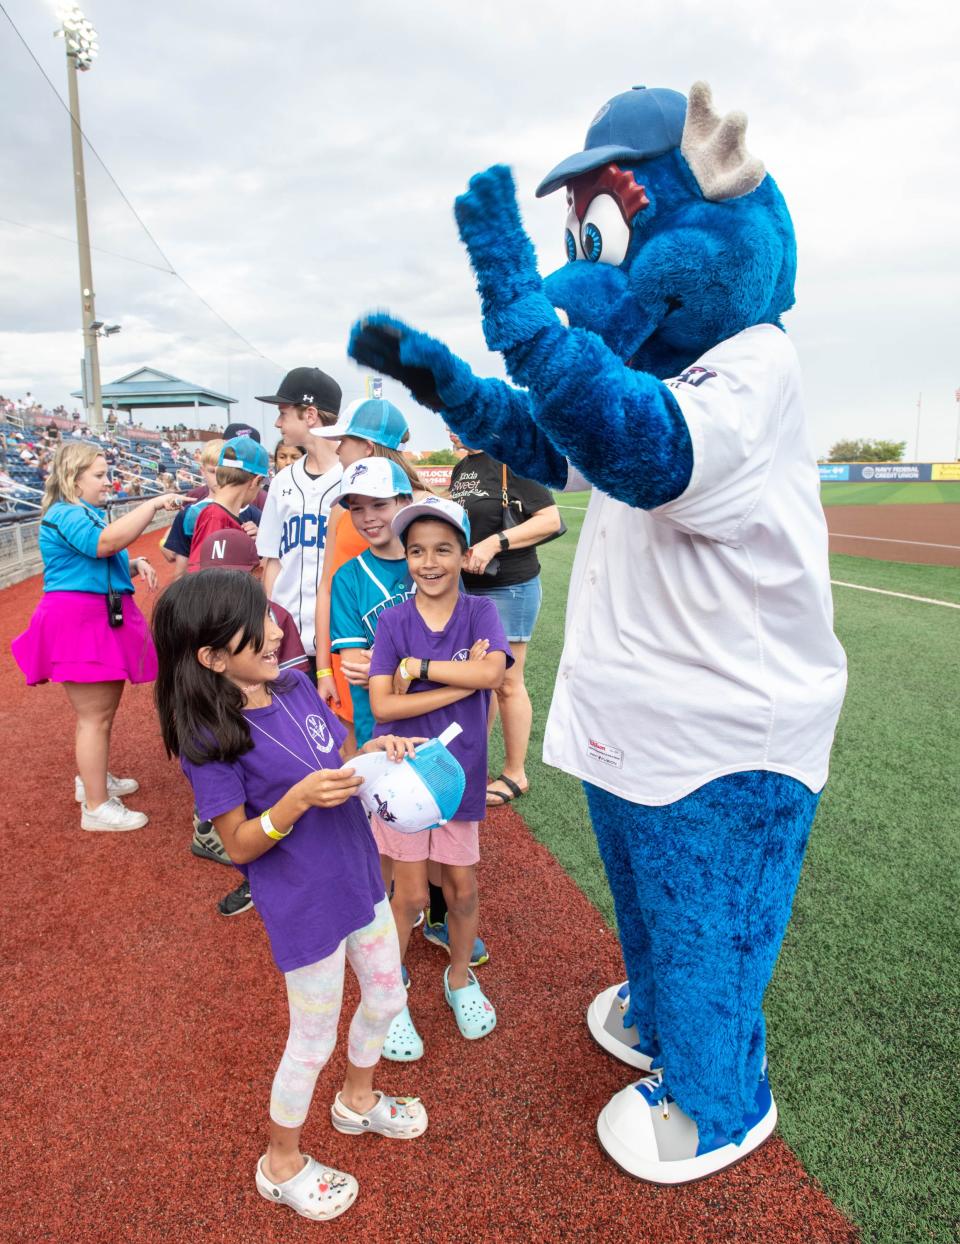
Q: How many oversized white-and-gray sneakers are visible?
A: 2